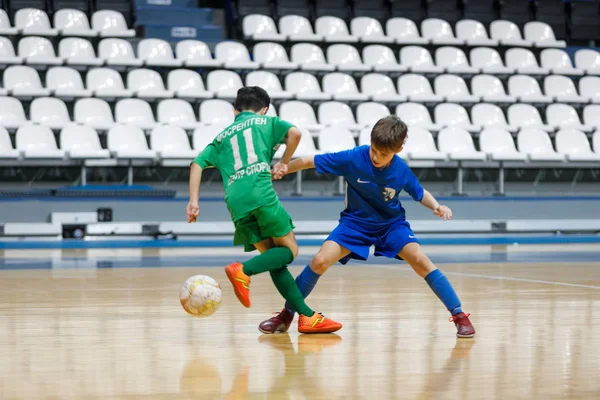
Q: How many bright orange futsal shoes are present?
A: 2